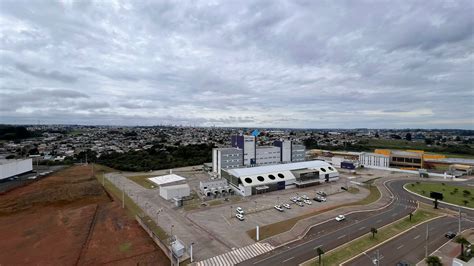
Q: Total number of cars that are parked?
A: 12